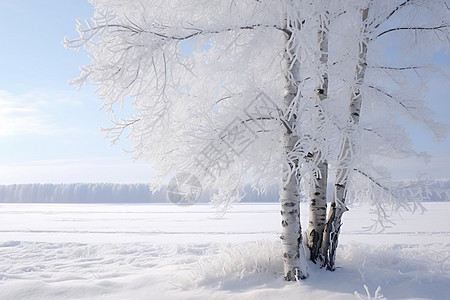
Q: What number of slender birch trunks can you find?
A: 3